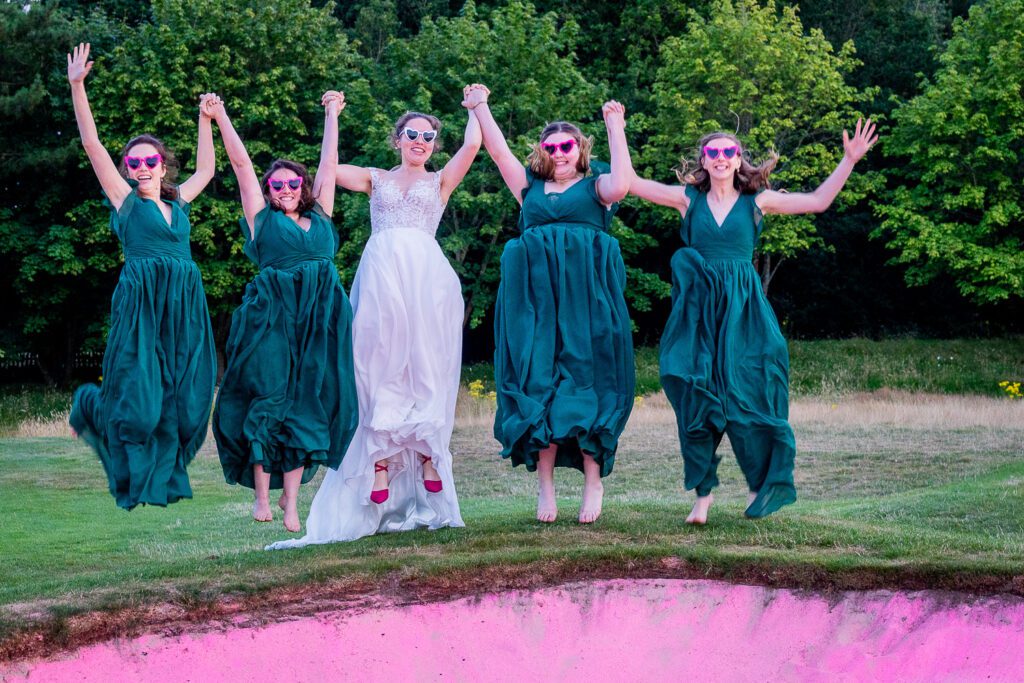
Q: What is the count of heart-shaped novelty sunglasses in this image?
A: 5